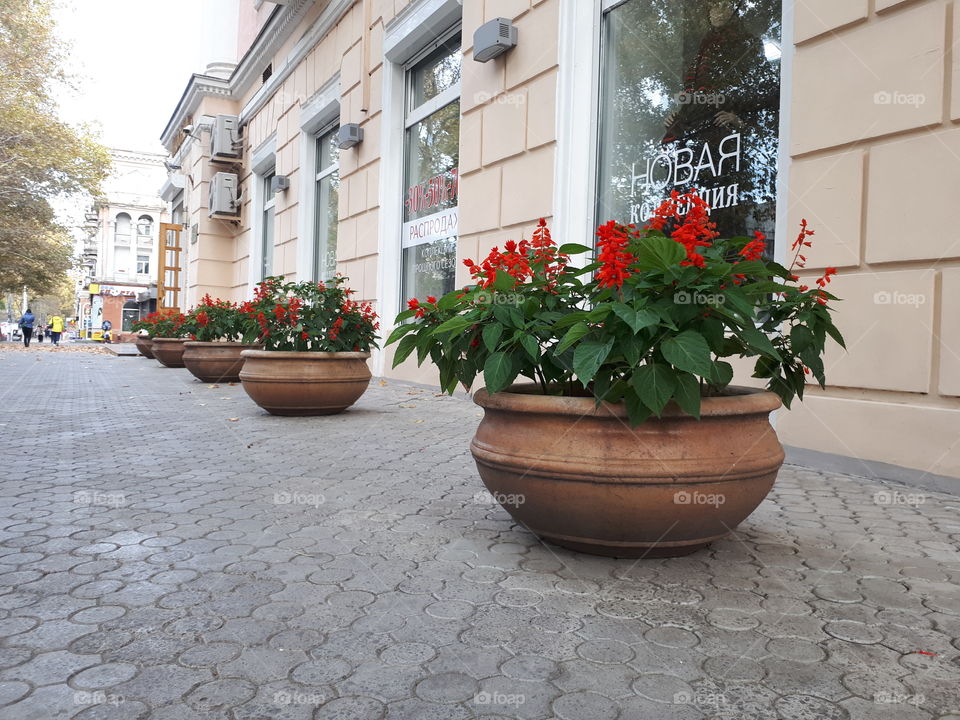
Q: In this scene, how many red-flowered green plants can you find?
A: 5